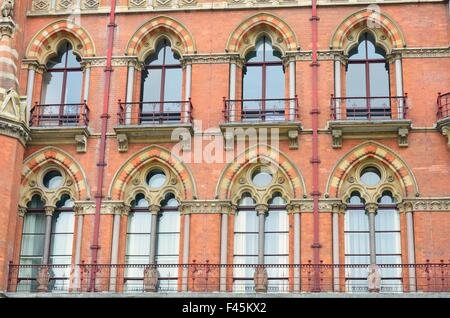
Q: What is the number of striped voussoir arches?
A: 8